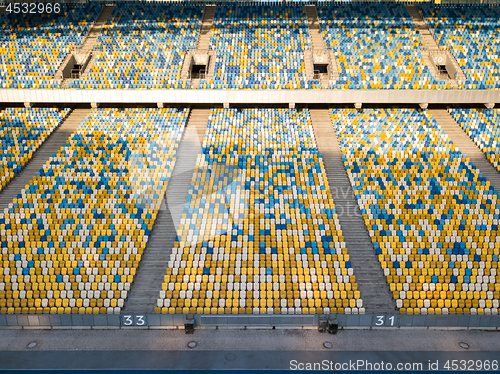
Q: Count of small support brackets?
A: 8